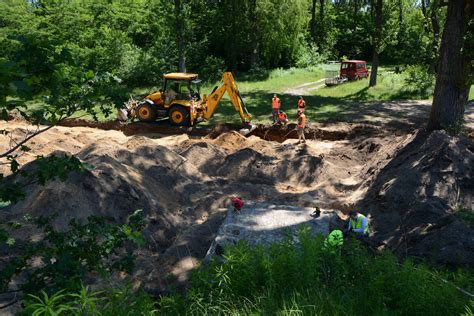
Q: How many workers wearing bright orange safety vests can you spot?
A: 4